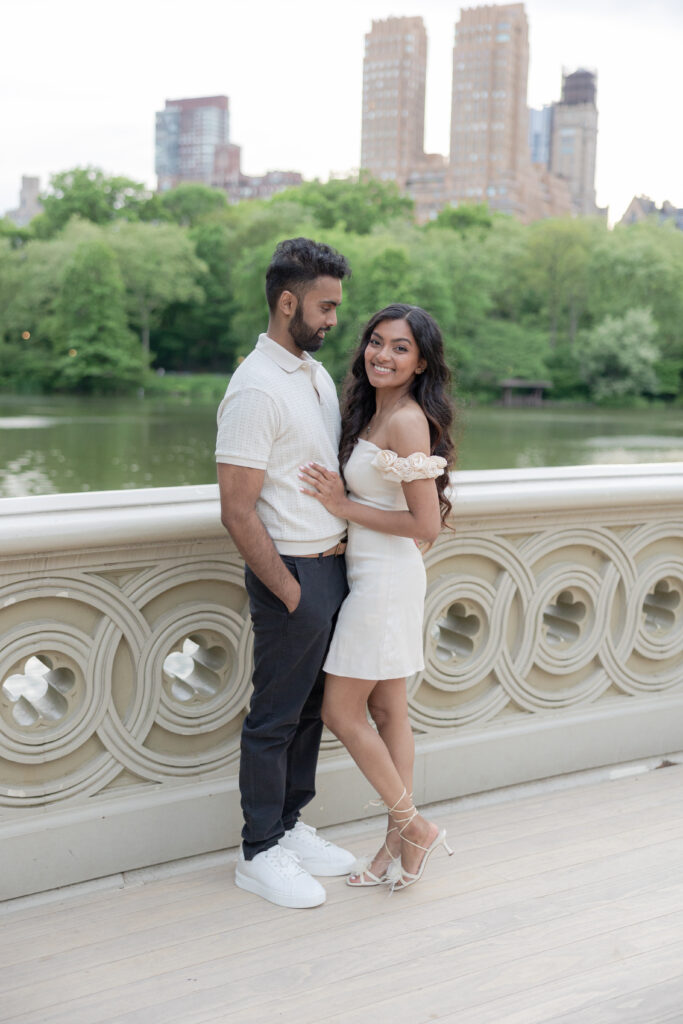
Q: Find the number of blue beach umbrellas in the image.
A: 0